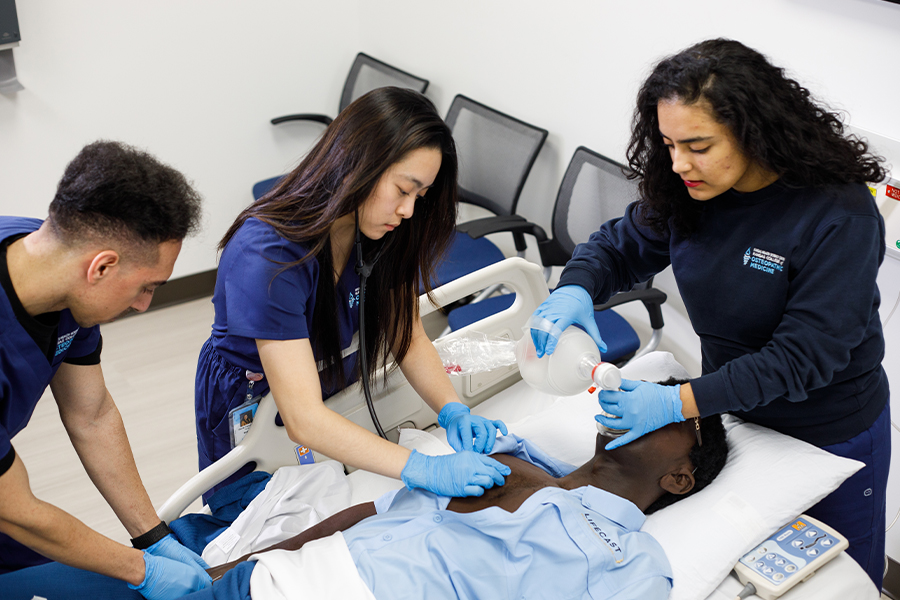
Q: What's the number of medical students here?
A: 3